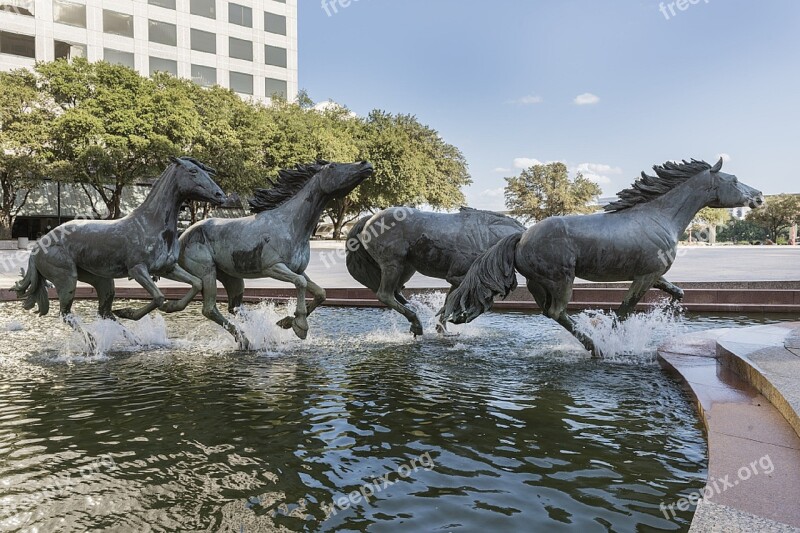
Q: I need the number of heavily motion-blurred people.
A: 0